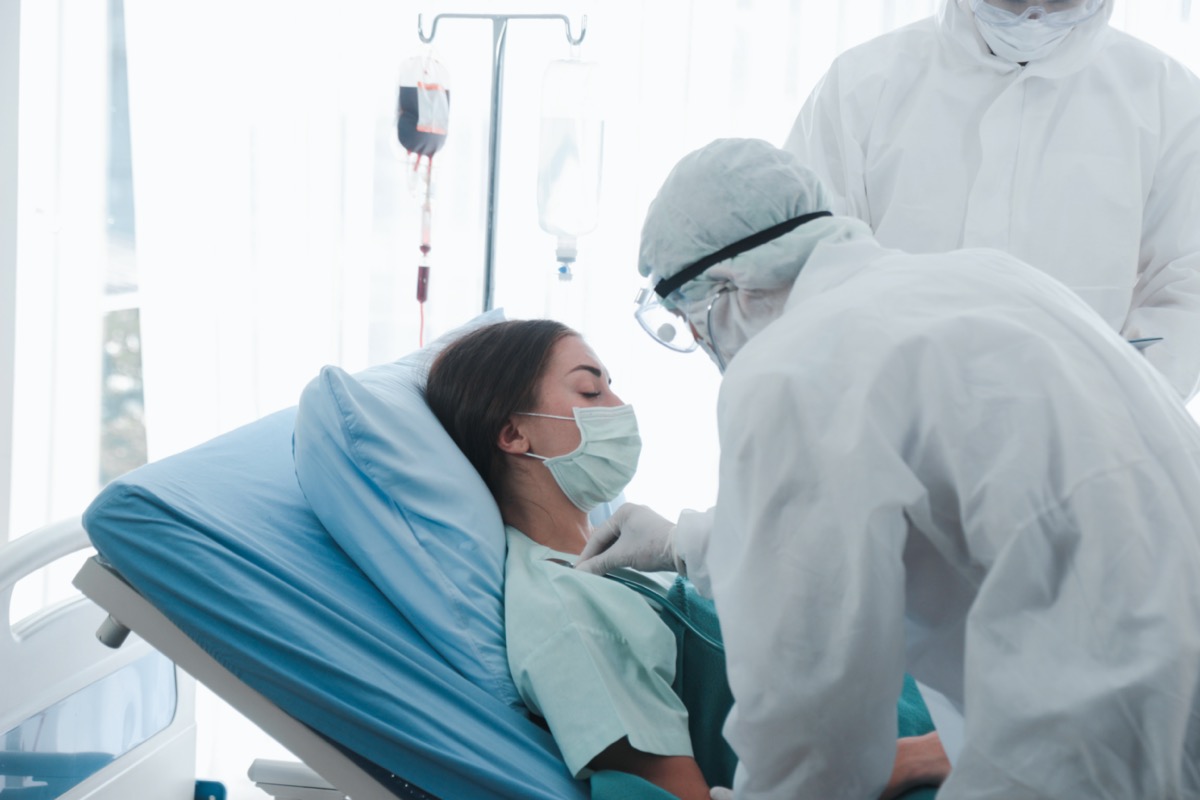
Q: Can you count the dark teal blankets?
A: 1